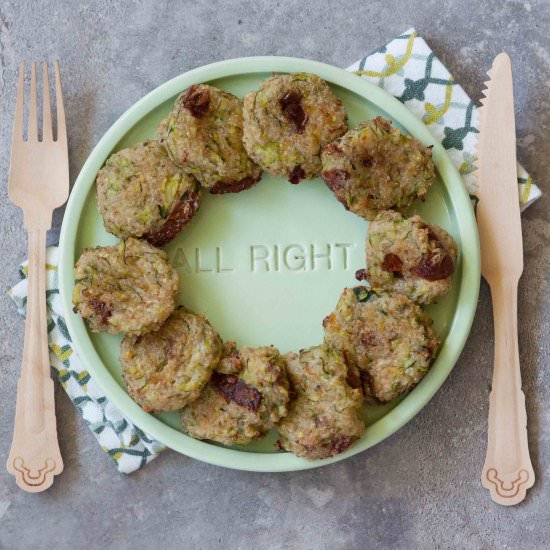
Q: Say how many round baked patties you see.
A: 10